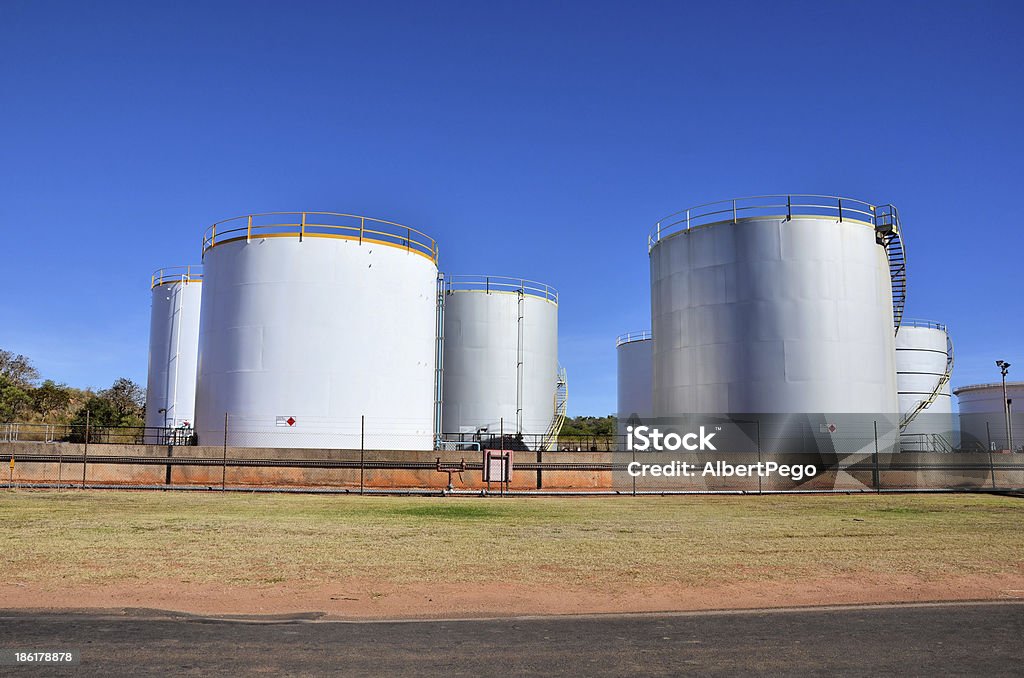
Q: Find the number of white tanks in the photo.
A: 7